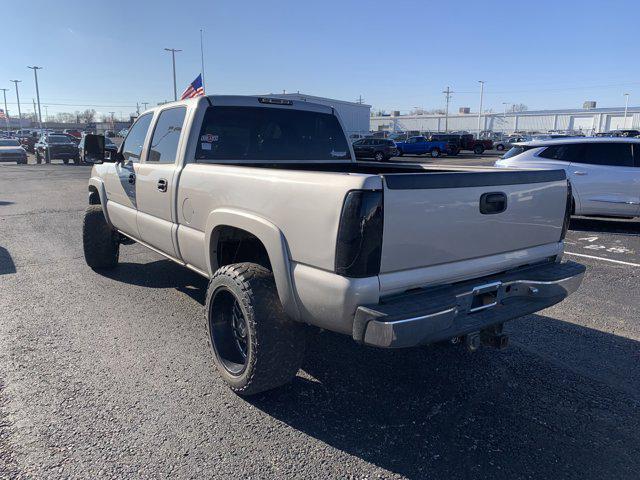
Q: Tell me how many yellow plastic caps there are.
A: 0